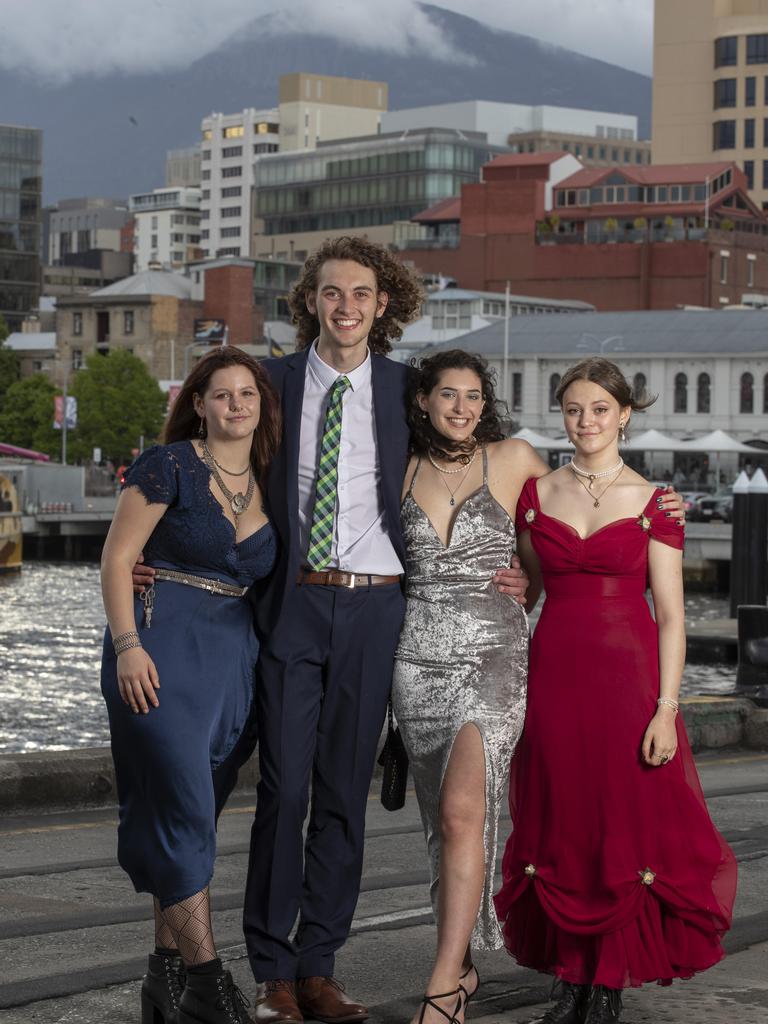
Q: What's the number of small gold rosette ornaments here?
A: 4